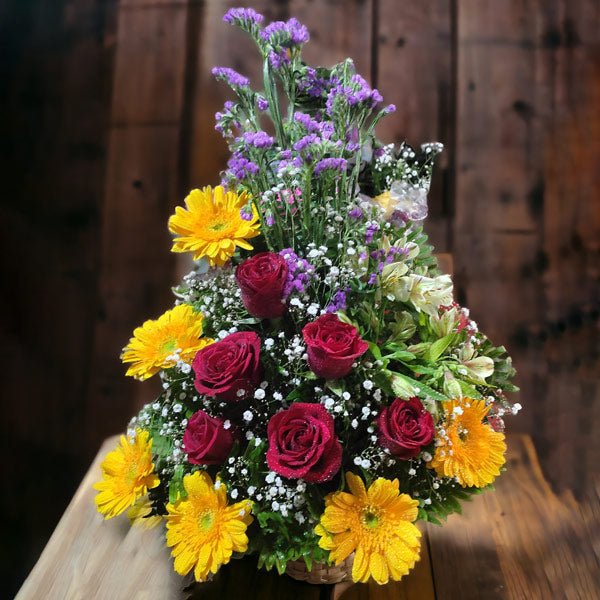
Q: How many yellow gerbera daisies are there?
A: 6